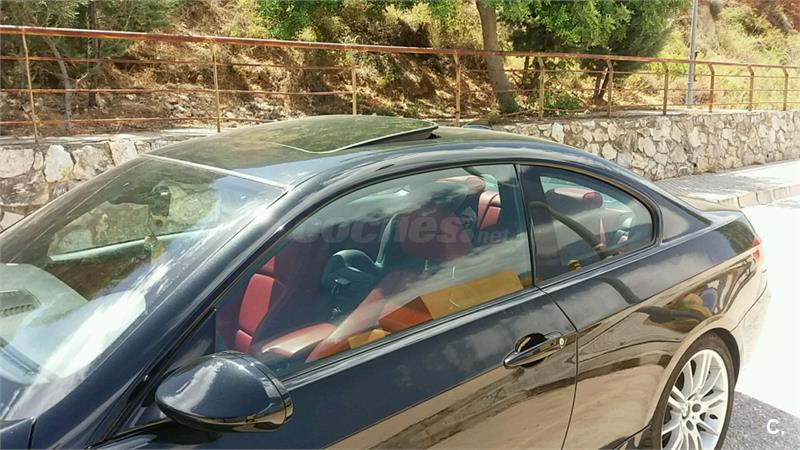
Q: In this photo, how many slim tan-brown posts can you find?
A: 10